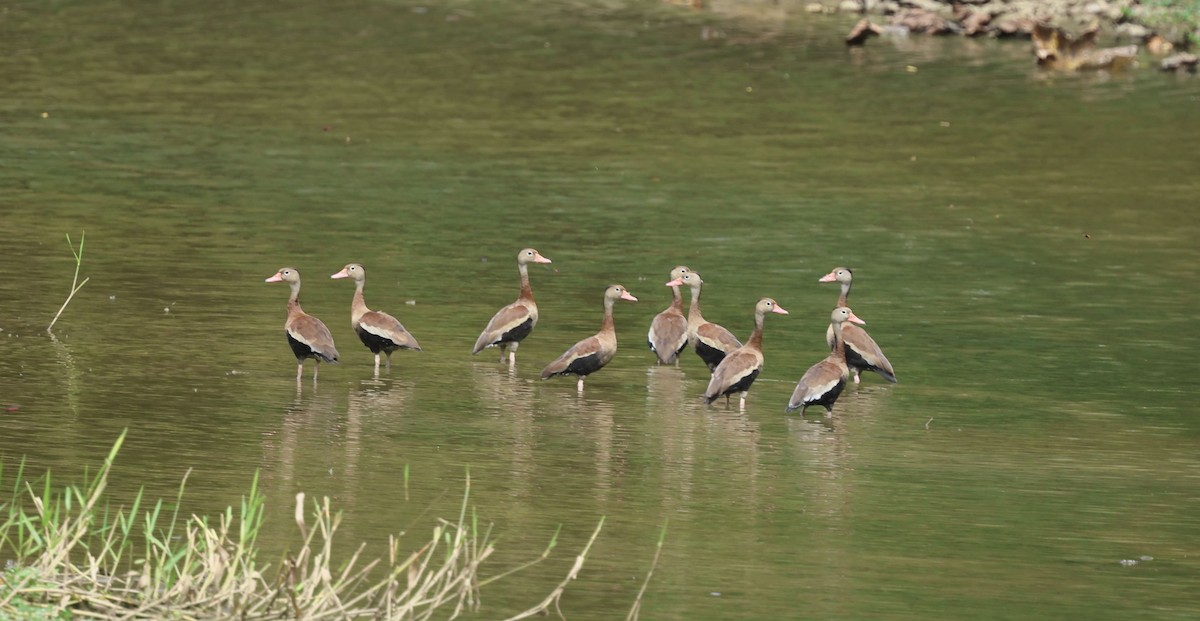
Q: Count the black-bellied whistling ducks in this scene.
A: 9